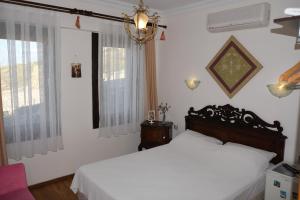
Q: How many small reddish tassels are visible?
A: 2